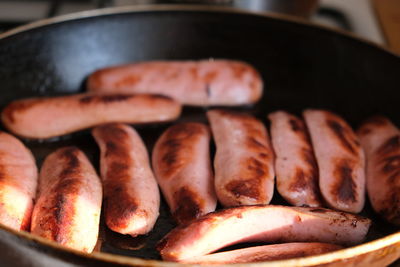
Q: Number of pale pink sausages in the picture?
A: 12